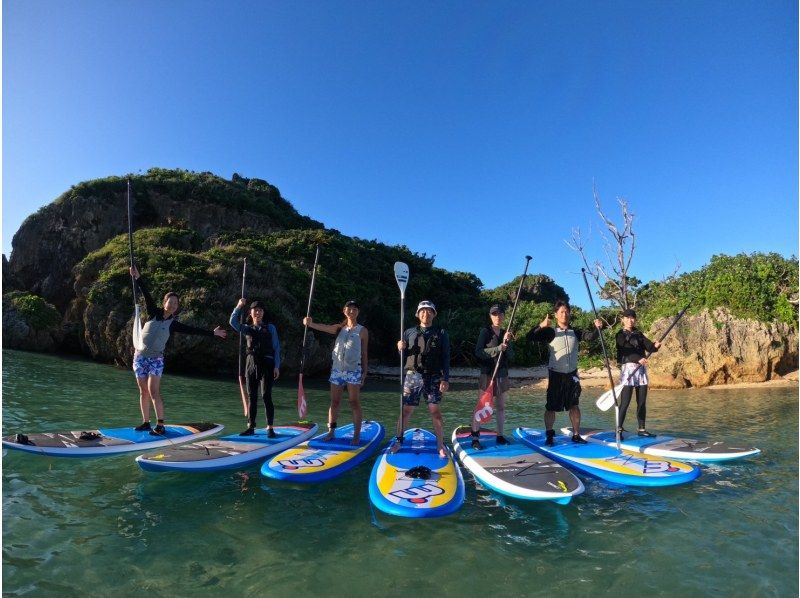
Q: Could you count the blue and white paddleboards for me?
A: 4